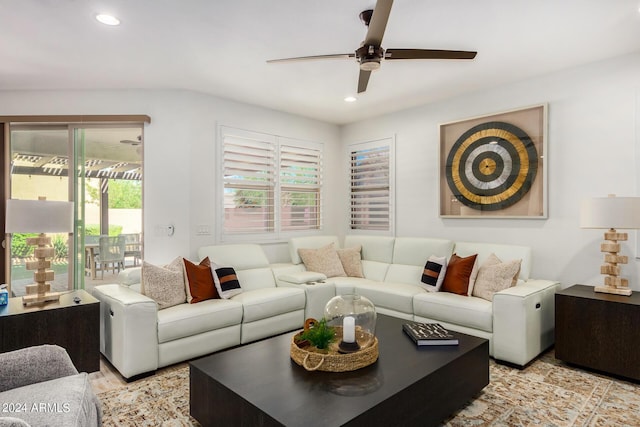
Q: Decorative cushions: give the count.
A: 8